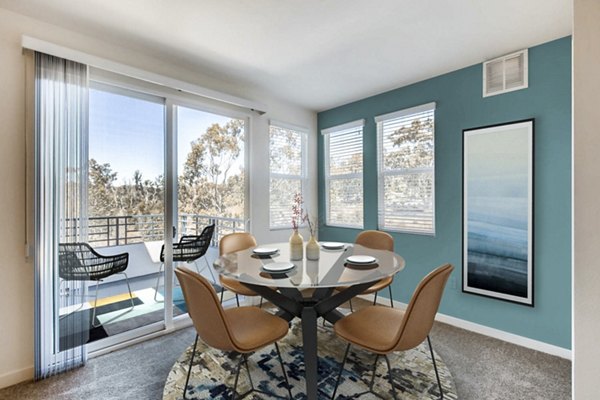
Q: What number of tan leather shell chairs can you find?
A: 4